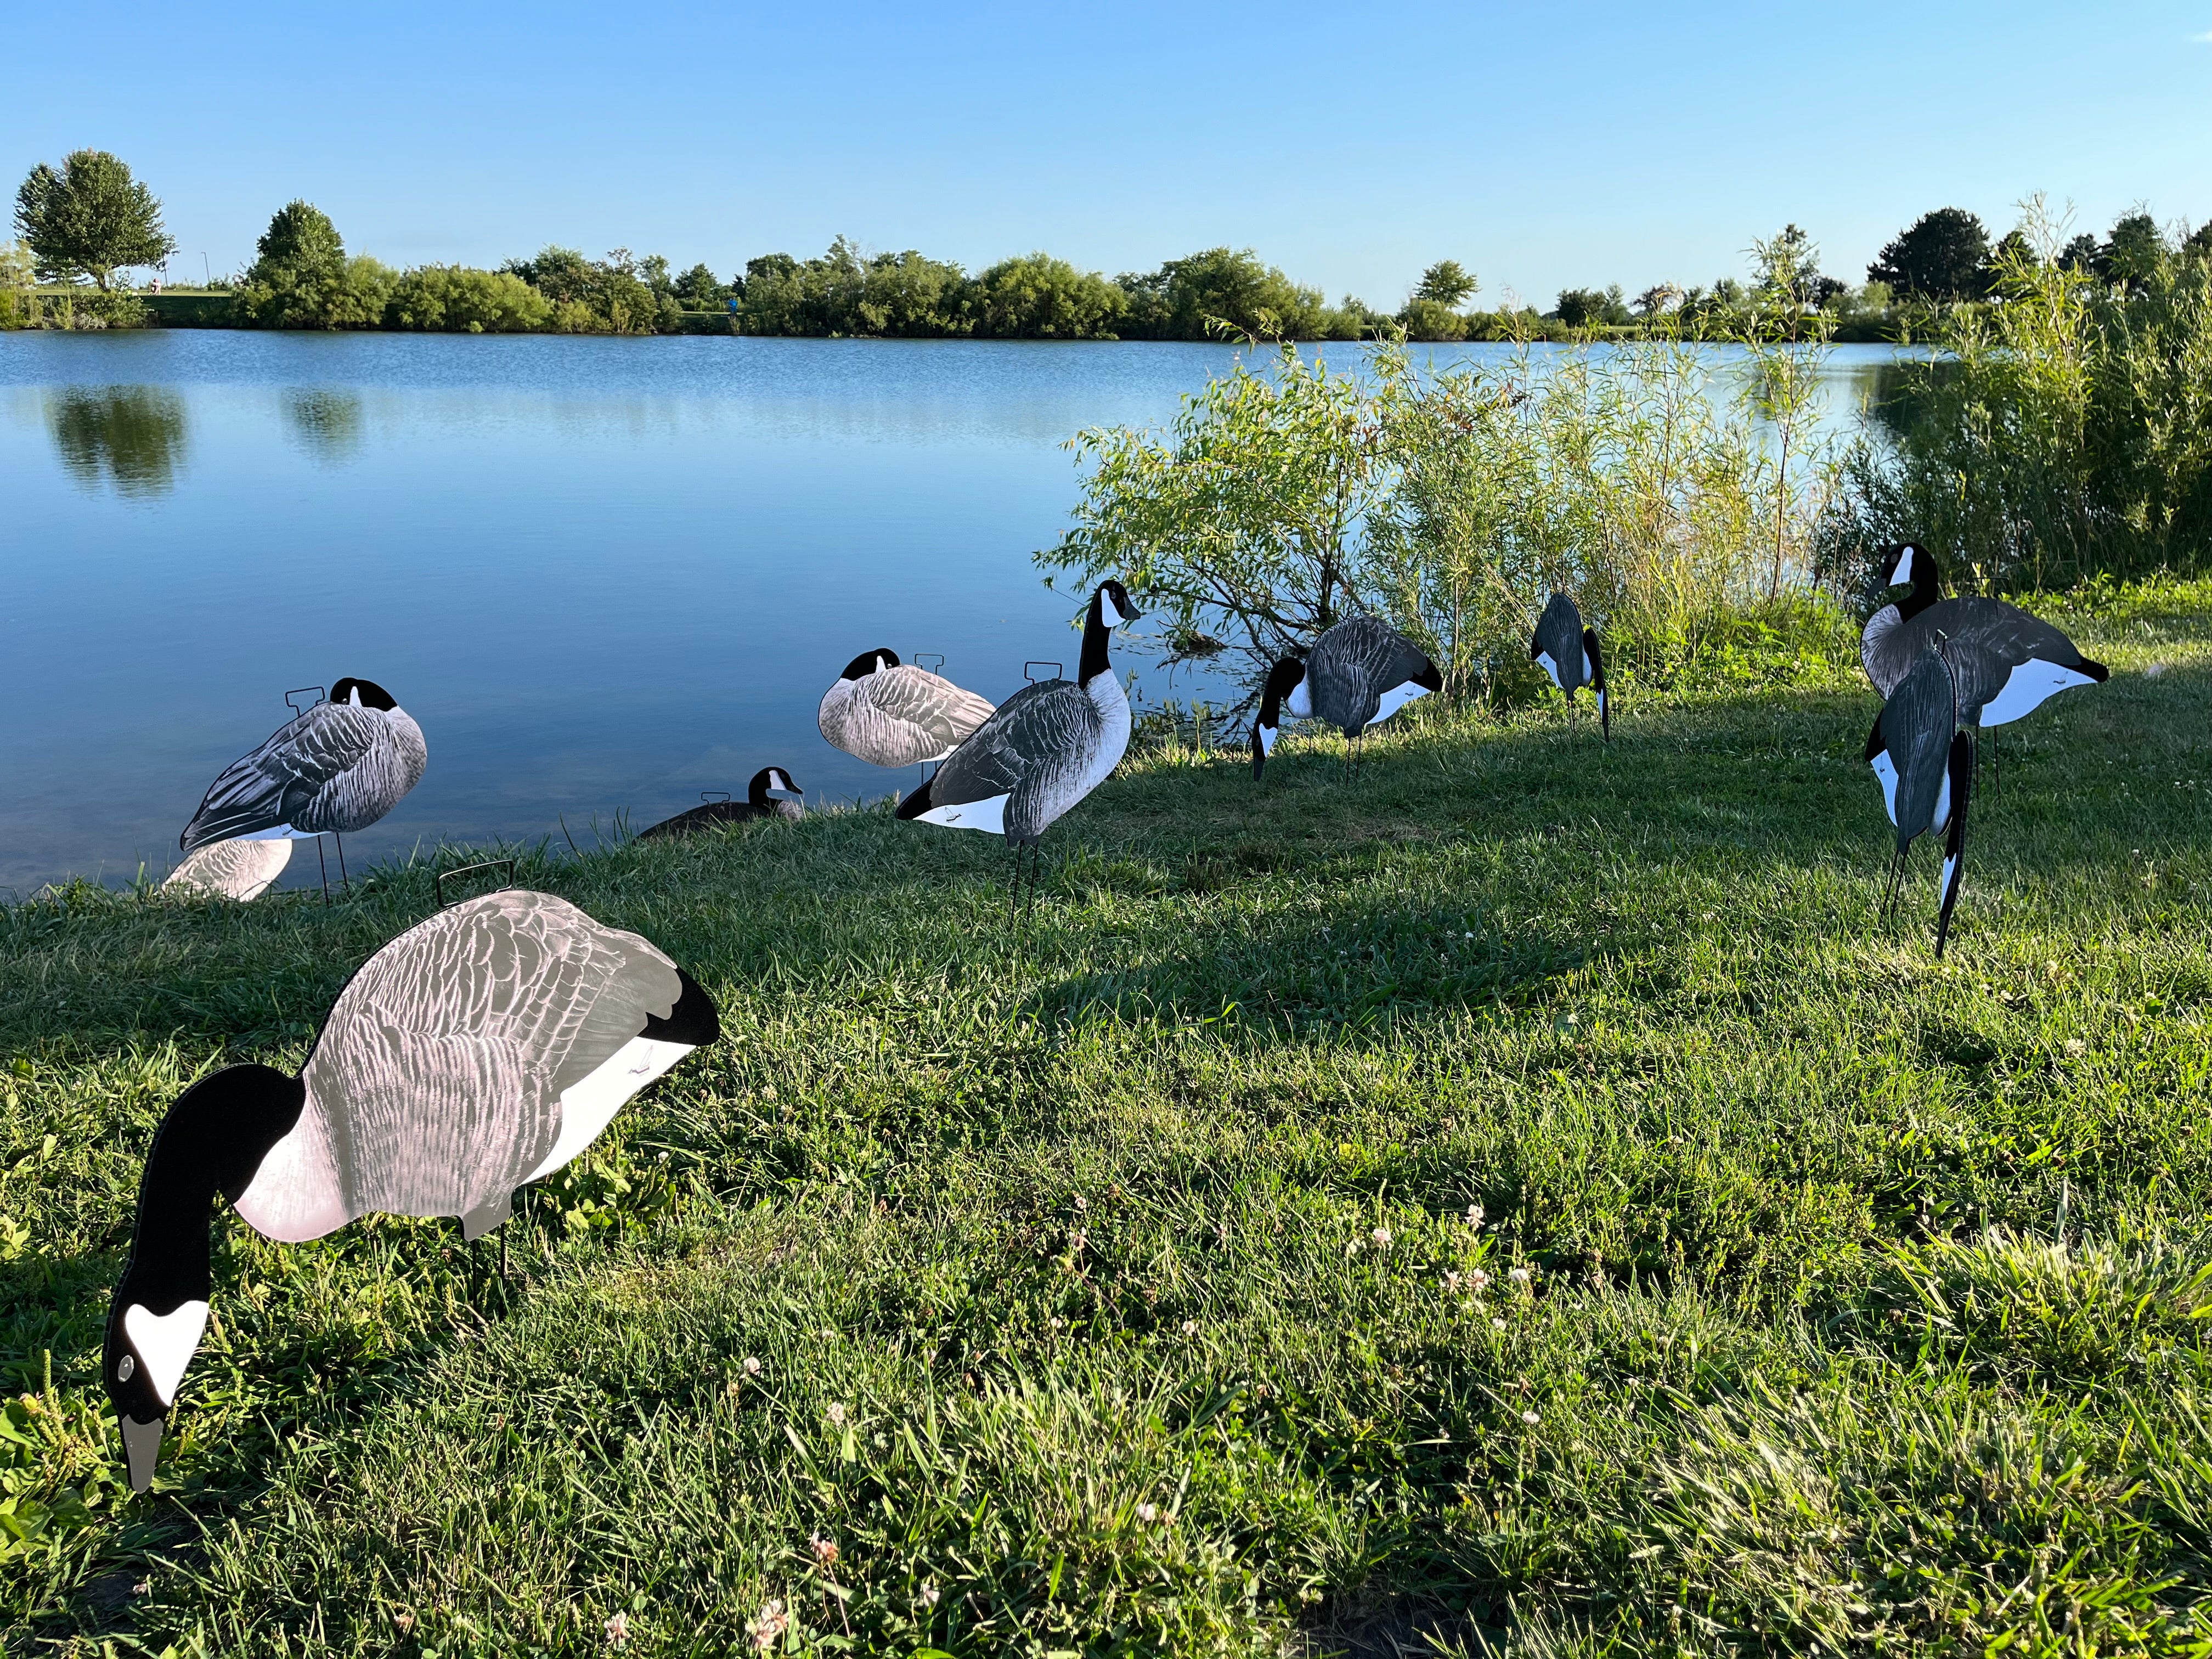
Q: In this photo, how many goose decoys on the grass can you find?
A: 10